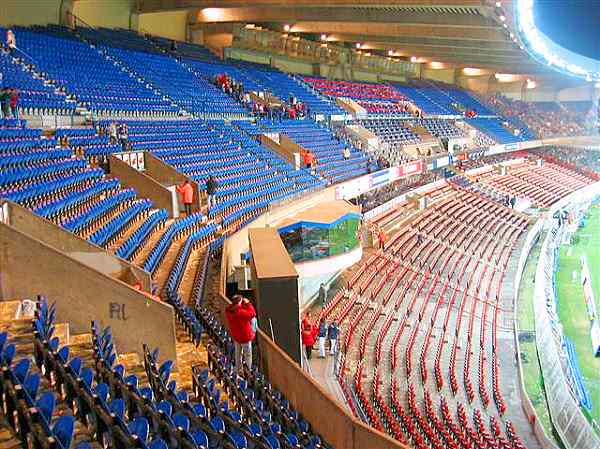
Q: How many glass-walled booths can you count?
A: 1